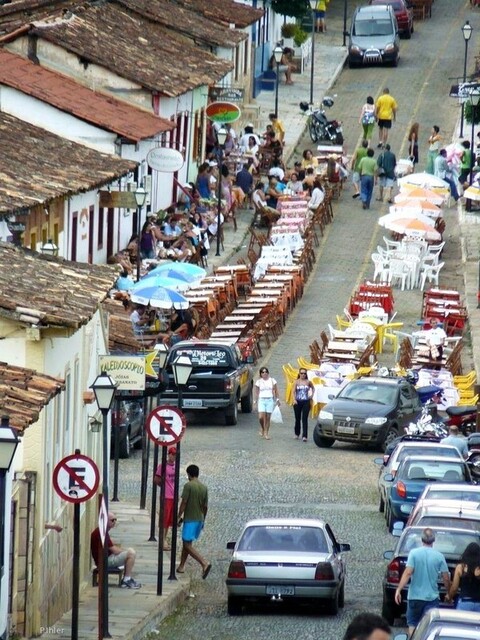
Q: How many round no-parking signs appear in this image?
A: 2